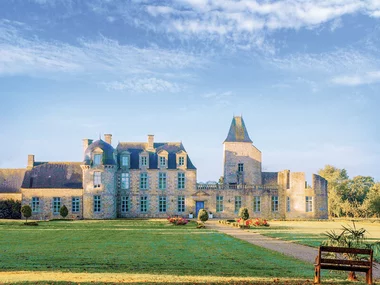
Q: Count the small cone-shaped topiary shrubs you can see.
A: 4